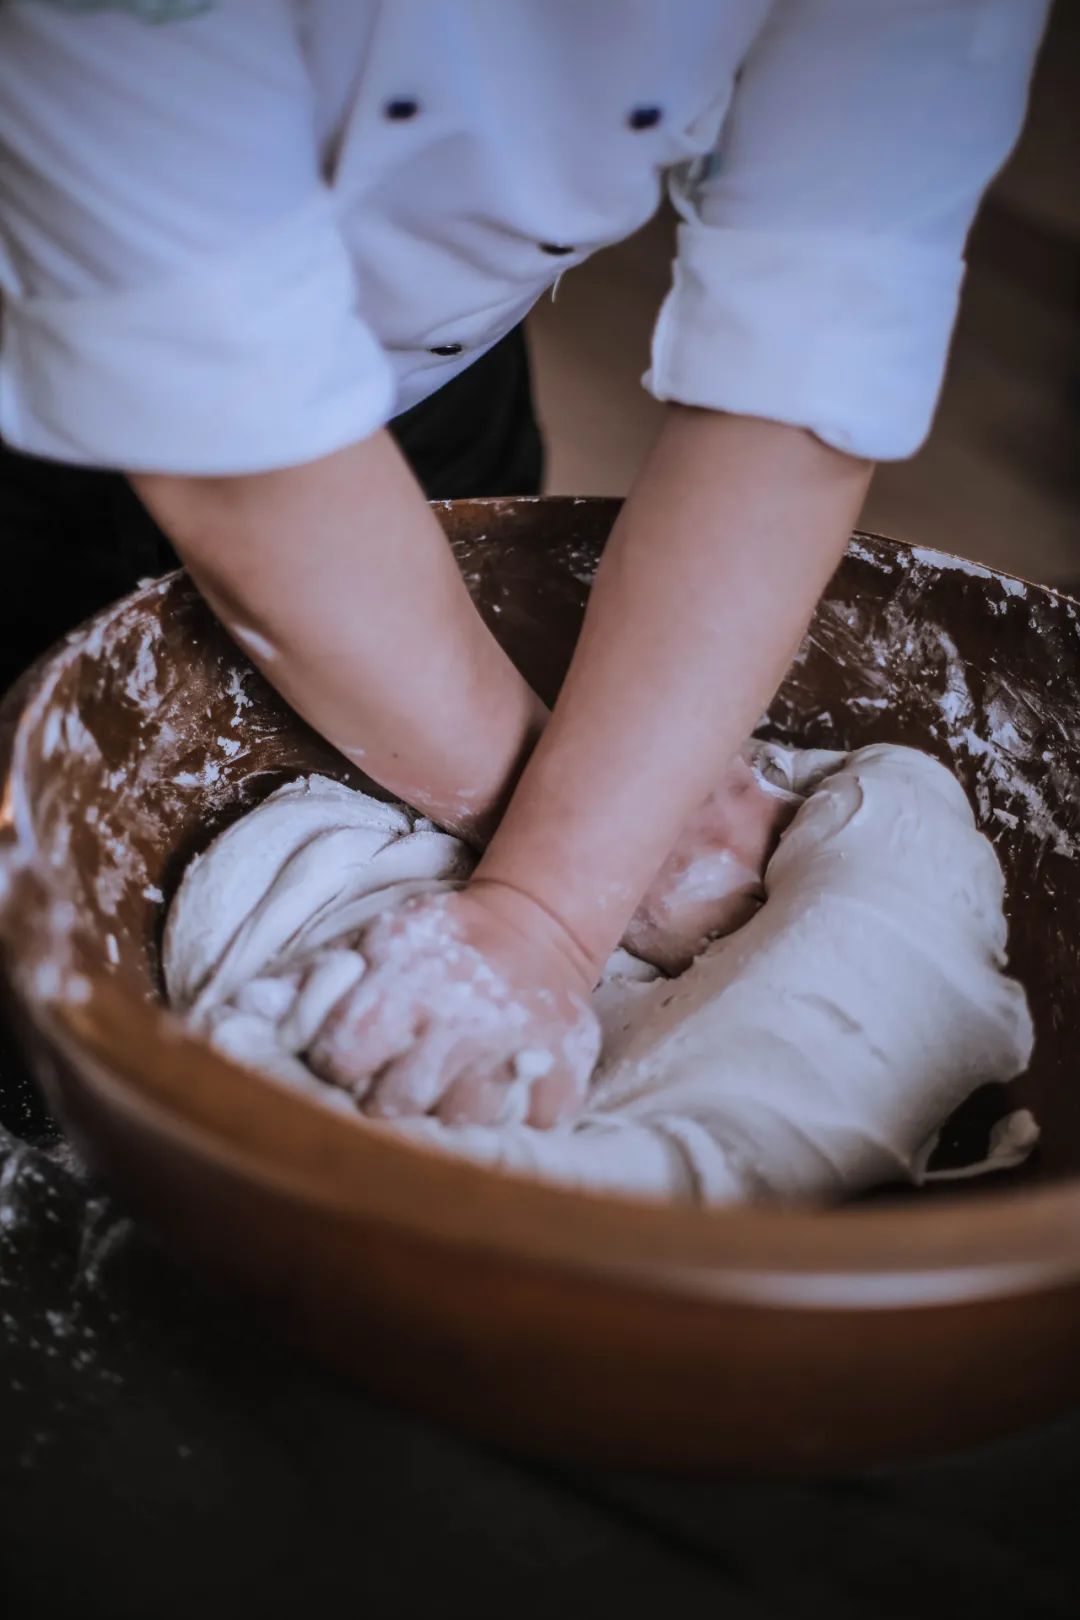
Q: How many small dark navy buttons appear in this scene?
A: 4